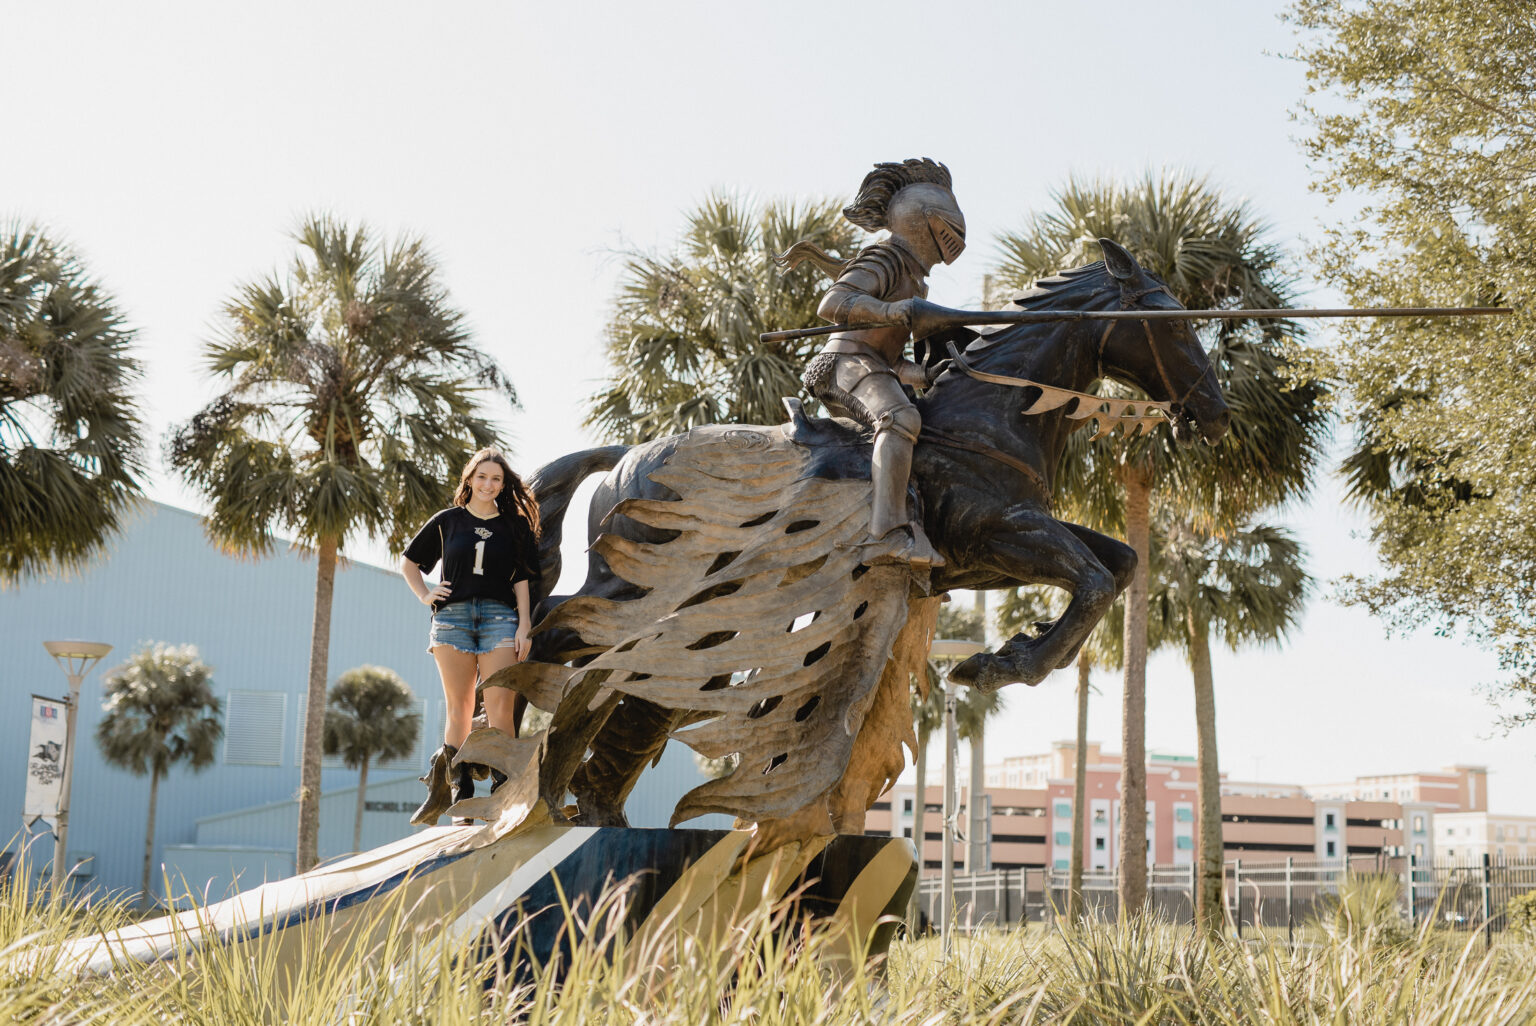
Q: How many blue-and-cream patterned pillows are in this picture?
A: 0